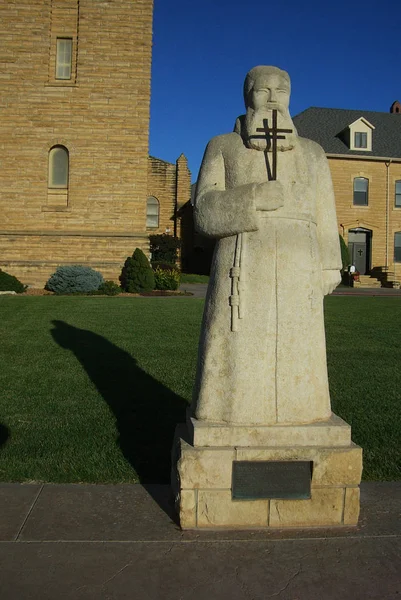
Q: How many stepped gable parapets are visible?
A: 0